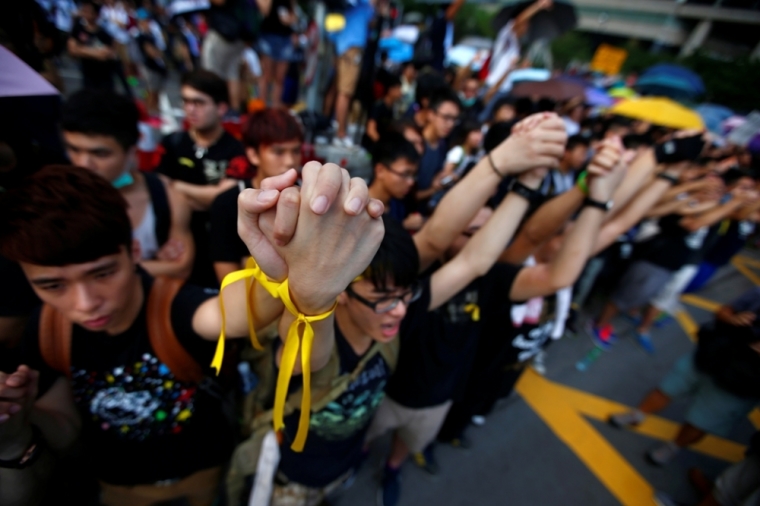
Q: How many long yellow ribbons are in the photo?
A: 2